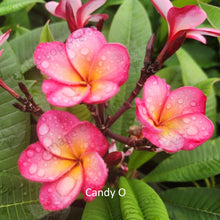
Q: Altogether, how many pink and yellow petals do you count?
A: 15